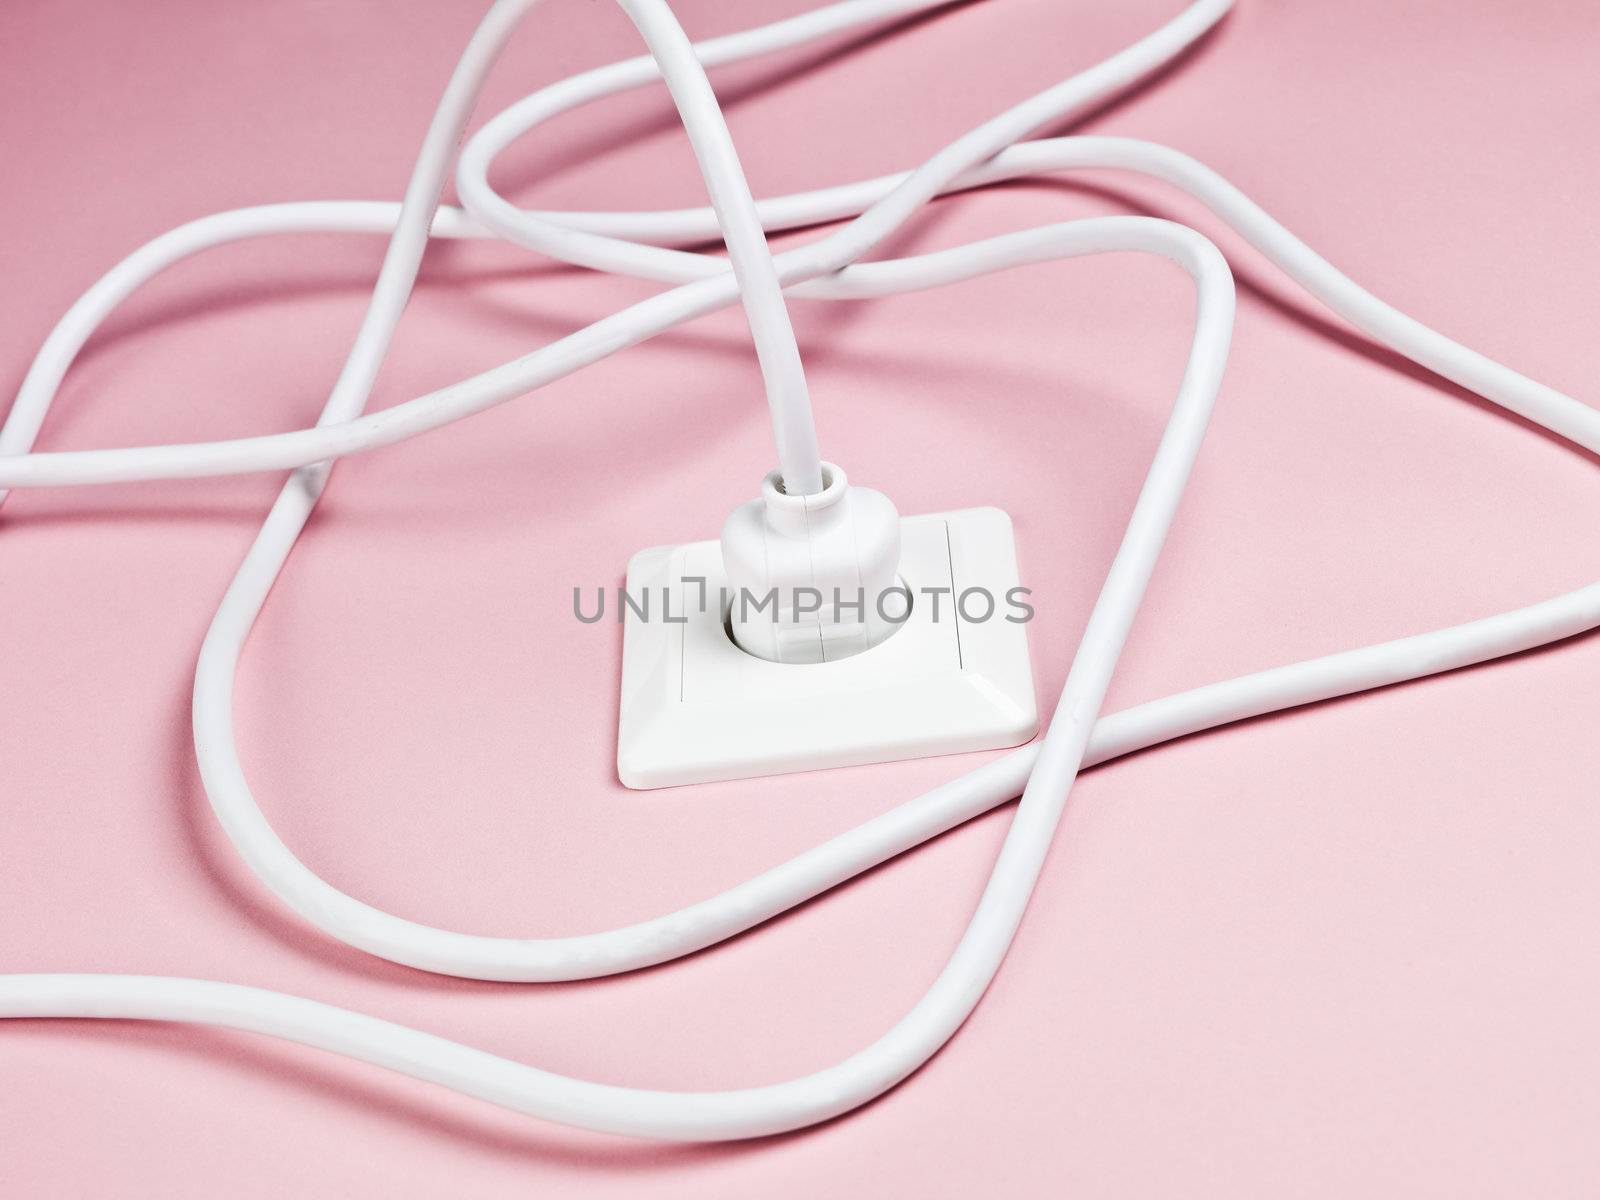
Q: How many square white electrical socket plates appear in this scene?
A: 1